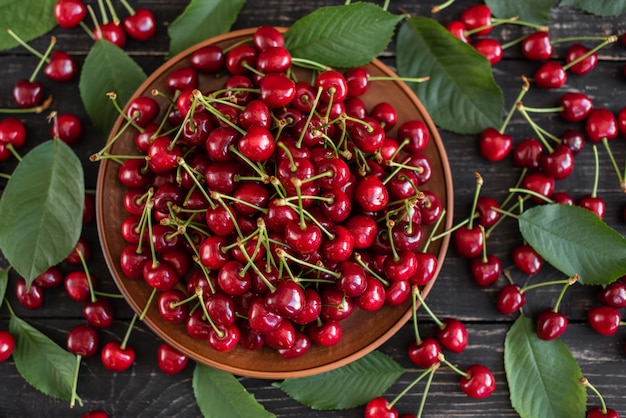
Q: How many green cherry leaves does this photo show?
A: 14